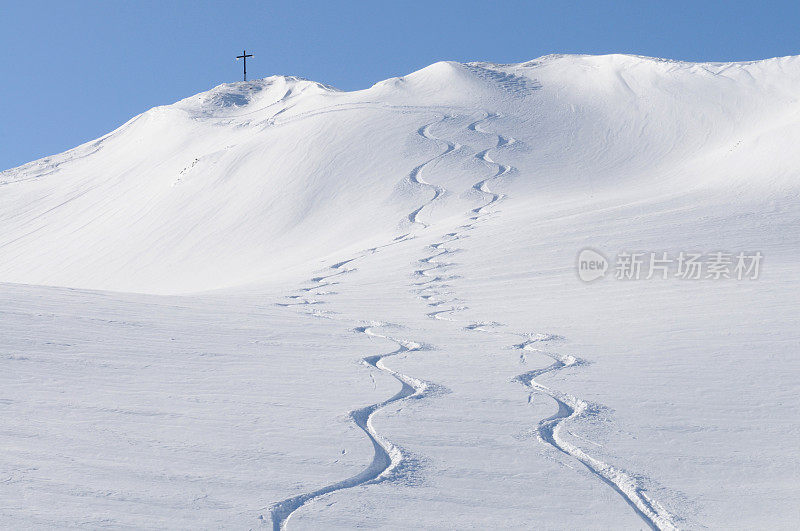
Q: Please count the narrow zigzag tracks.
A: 2